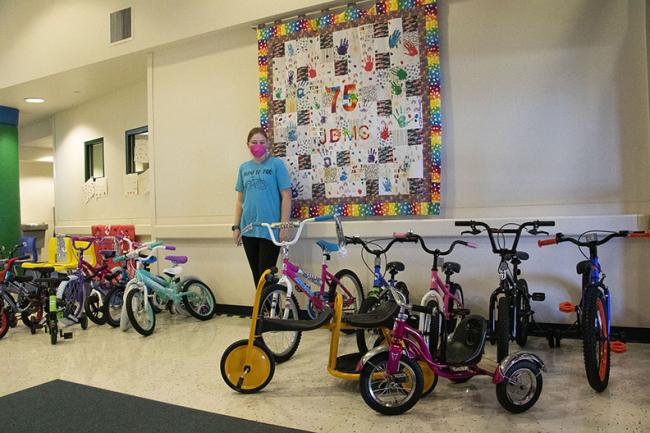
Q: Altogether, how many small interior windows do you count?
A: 2